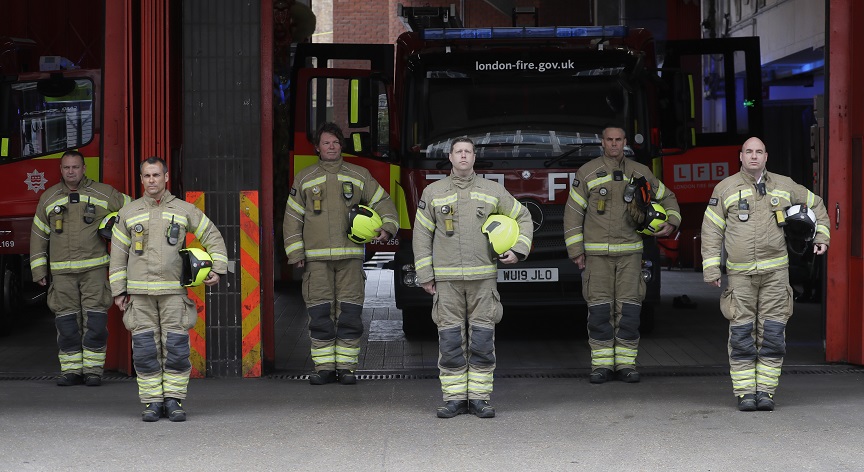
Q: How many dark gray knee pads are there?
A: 12